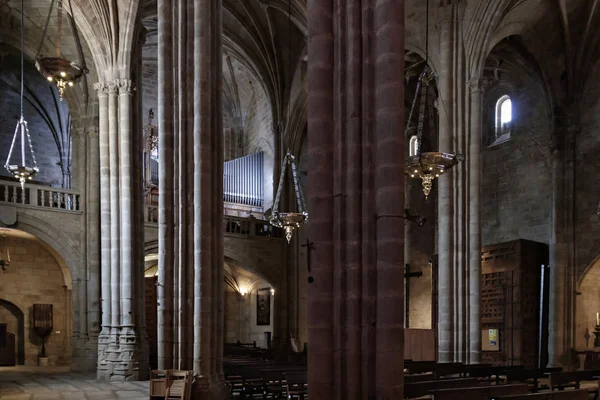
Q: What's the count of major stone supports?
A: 4